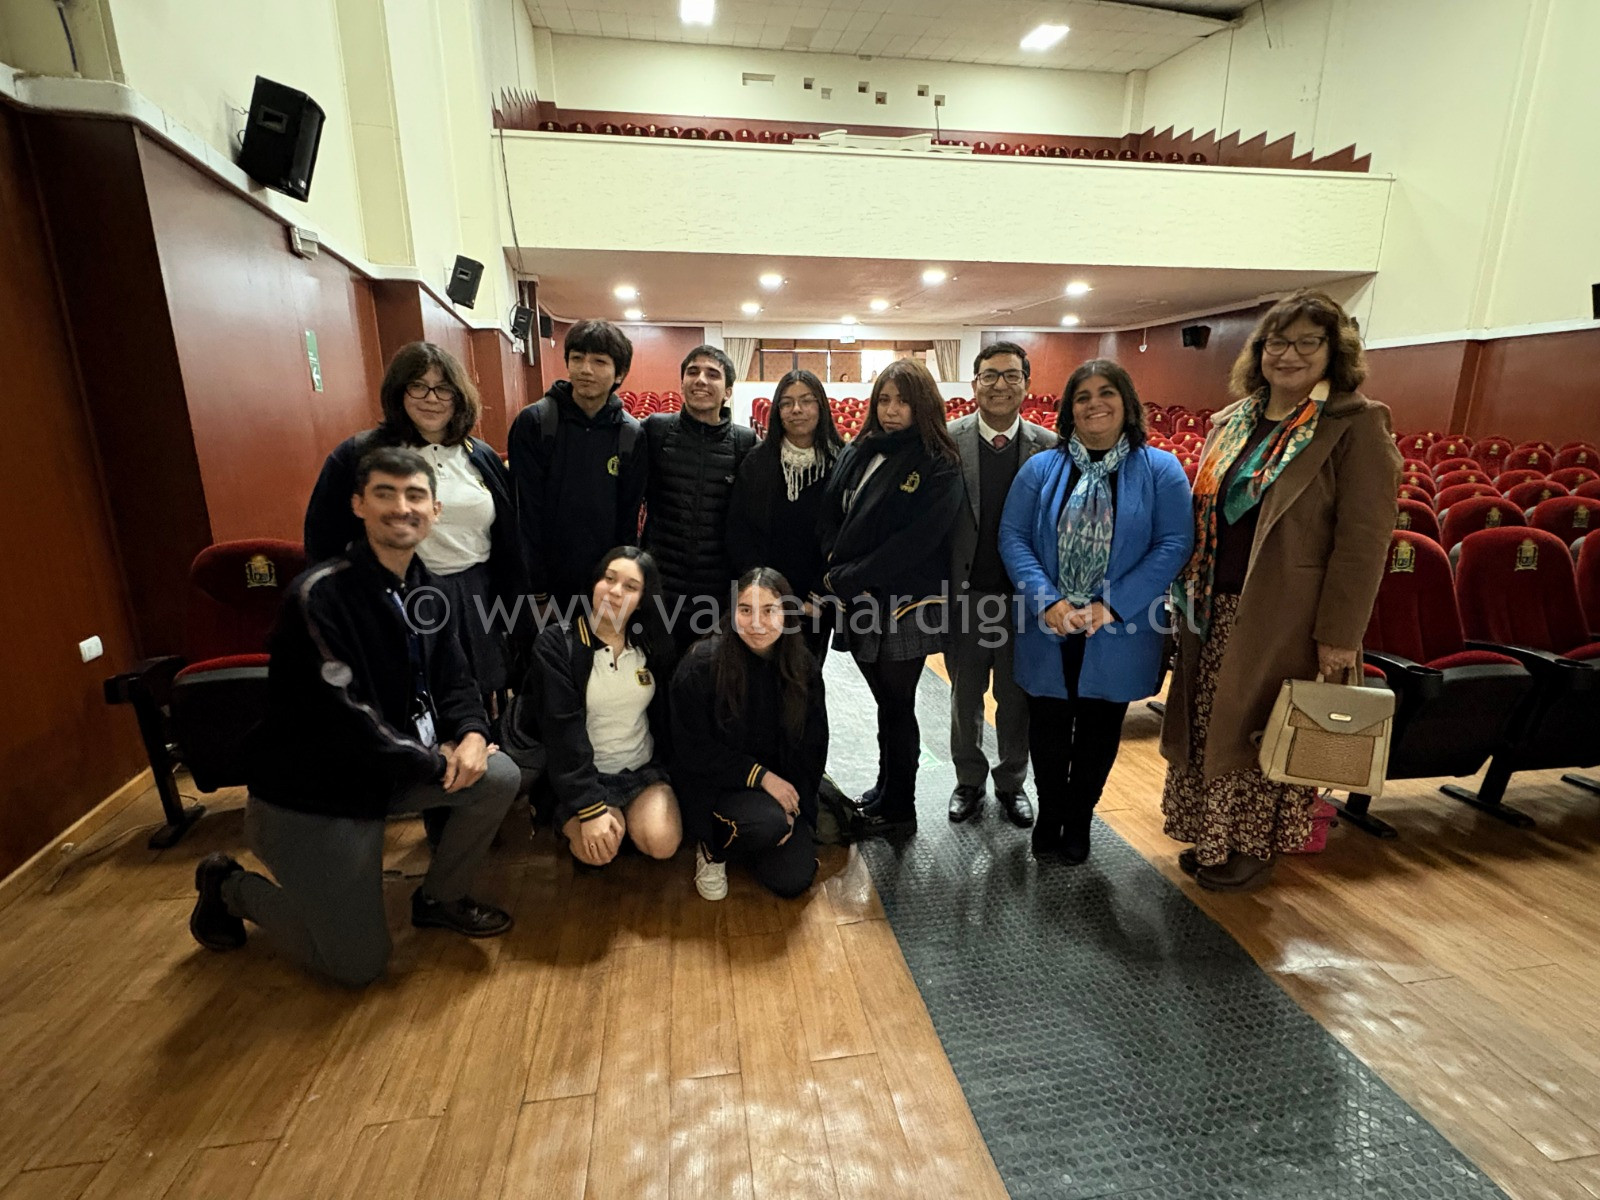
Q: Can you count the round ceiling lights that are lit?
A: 9